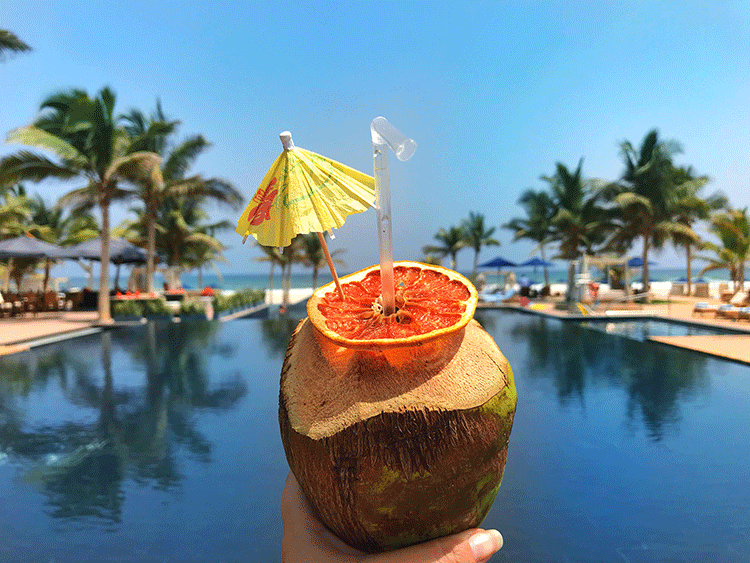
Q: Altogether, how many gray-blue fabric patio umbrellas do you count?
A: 2